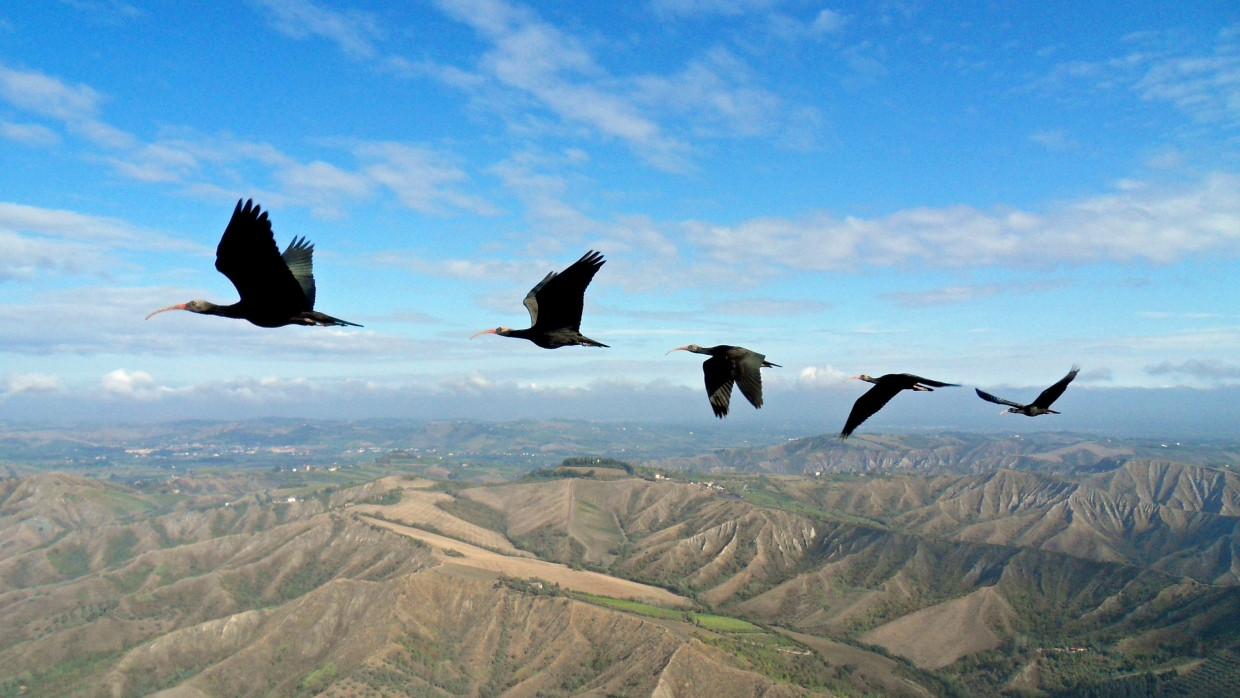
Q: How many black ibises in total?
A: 5